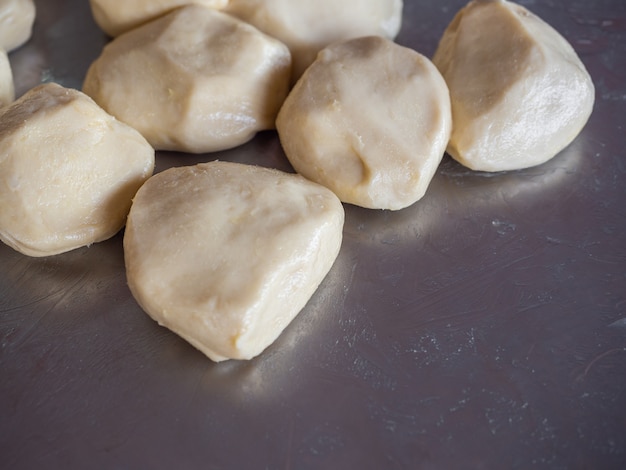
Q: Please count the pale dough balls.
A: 9